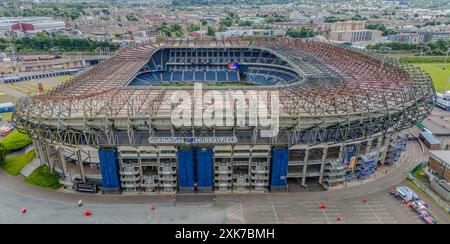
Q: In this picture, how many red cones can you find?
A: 6